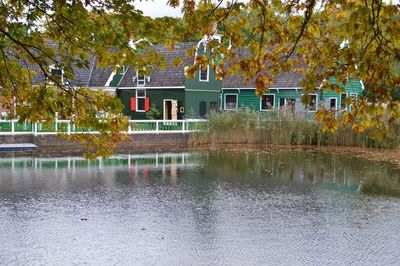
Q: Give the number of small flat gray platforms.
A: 1